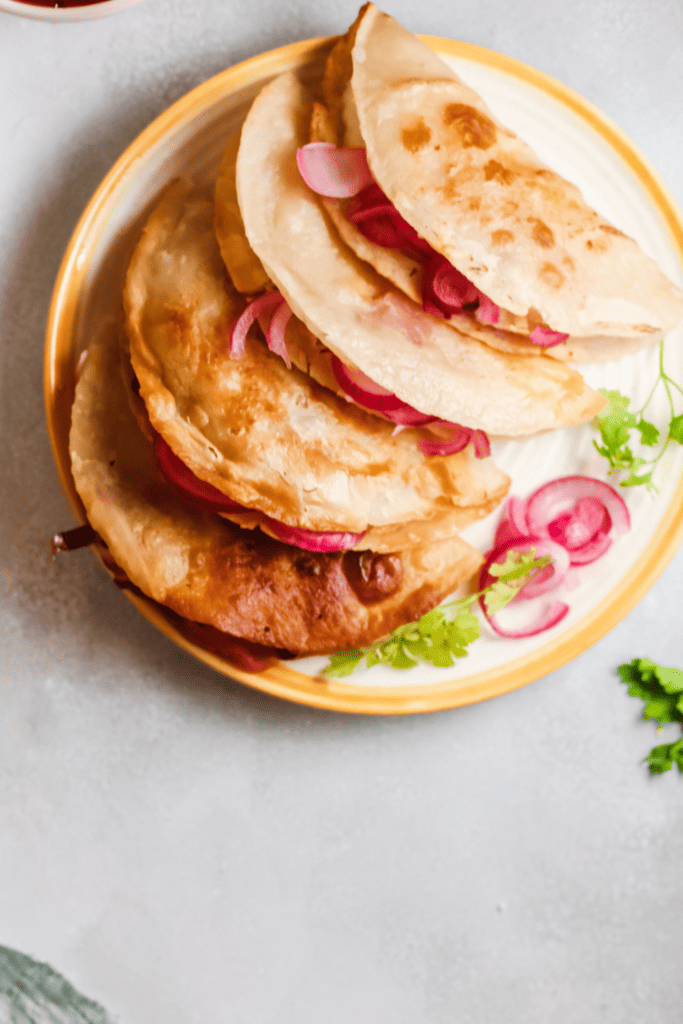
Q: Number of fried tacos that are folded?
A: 4